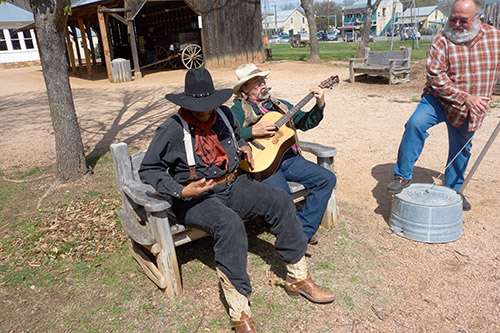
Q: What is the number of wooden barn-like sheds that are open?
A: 1